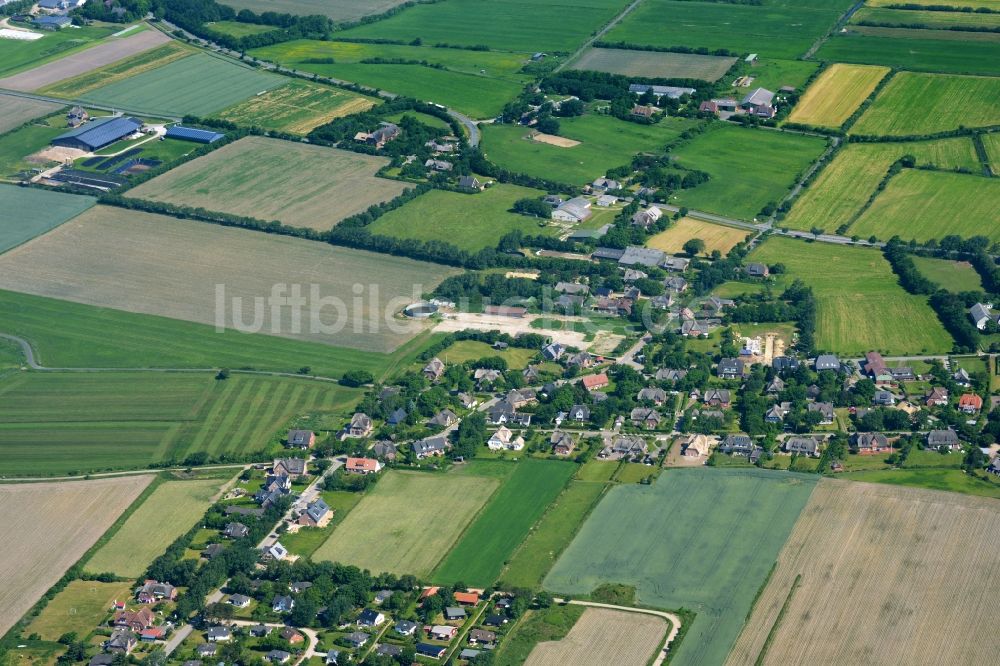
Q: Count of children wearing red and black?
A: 0